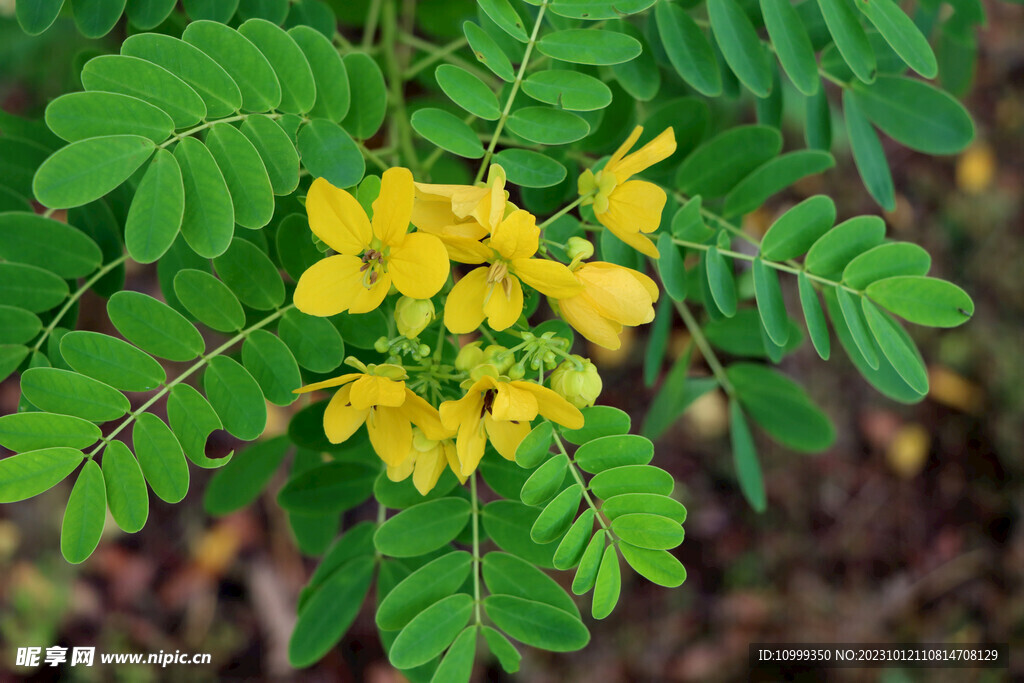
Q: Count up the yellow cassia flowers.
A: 8